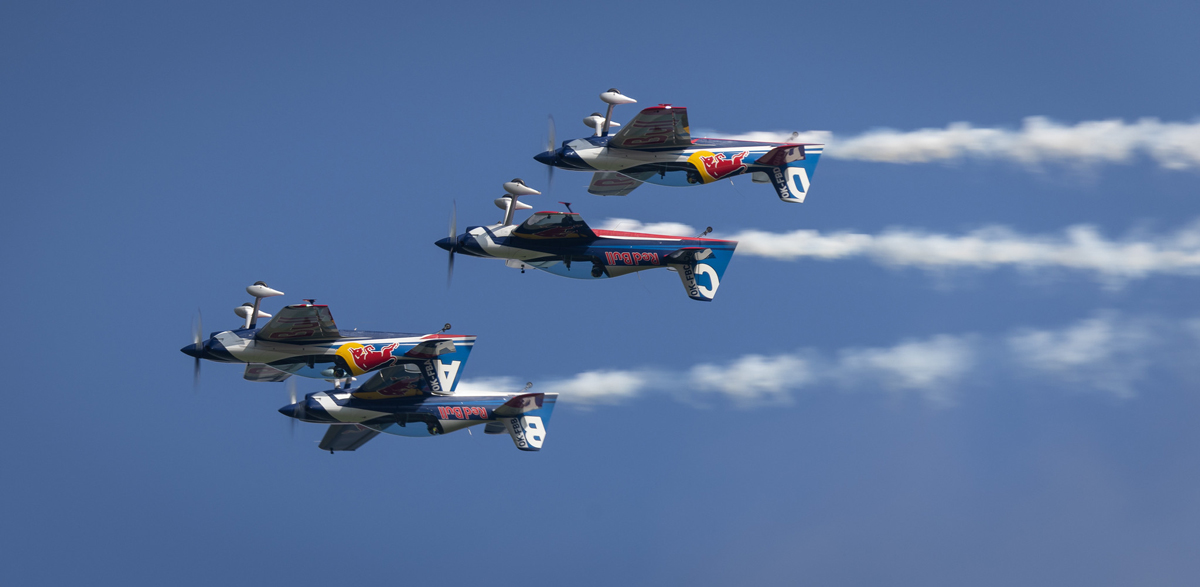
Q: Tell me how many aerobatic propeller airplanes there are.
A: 4